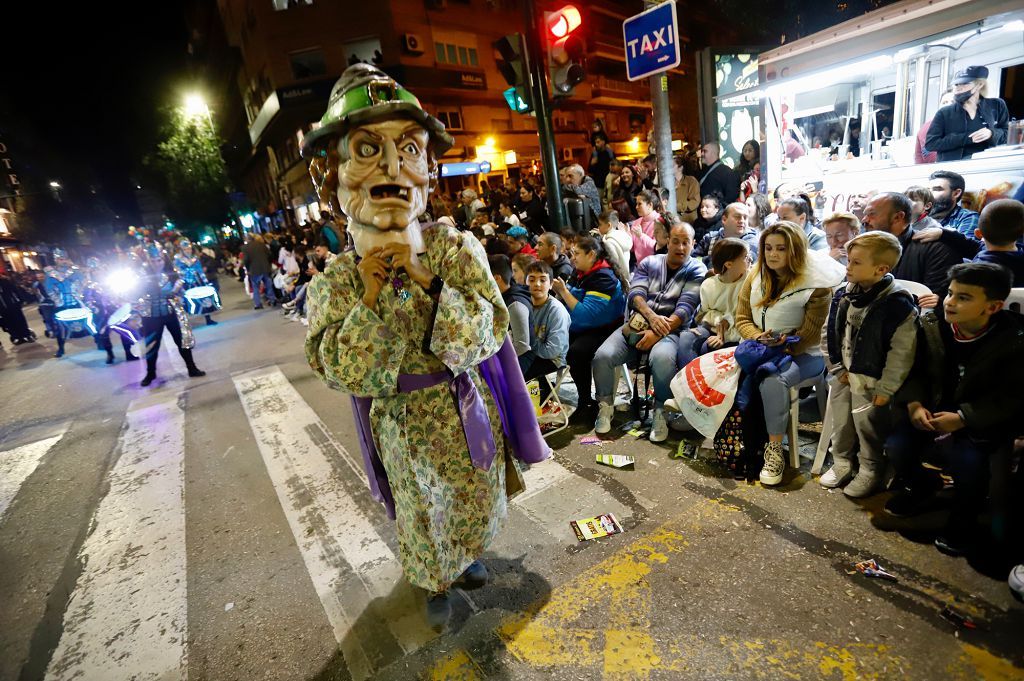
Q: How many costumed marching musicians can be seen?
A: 4